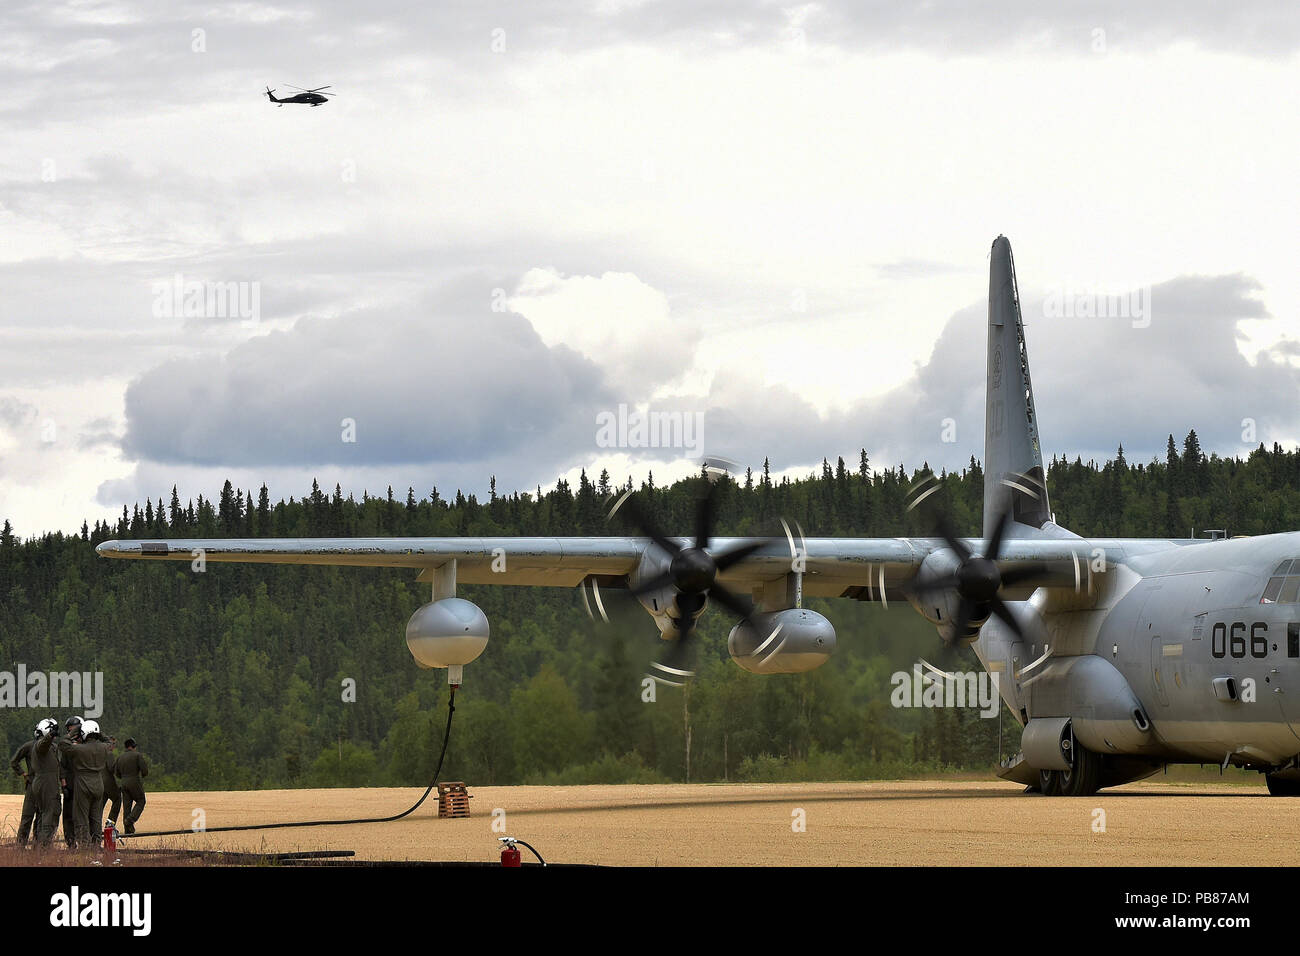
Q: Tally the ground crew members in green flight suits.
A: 6